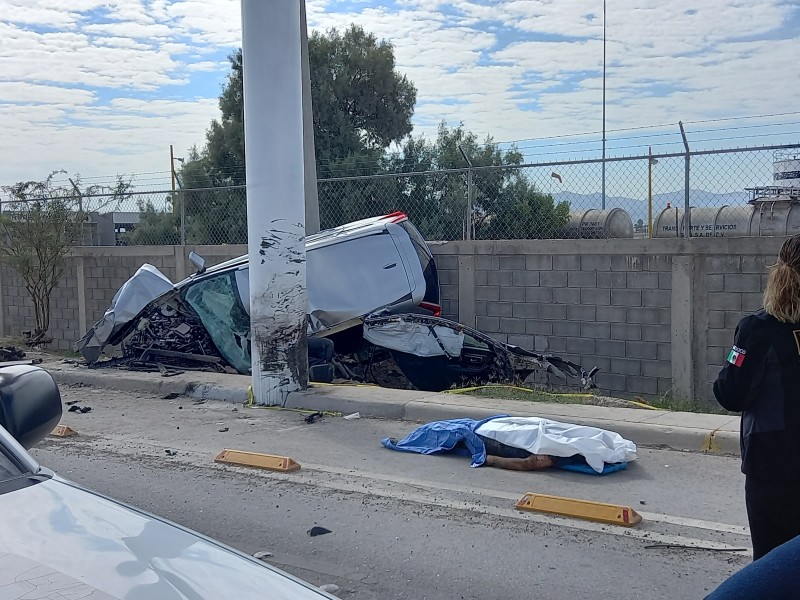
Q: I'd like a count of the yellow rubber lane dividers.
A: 3